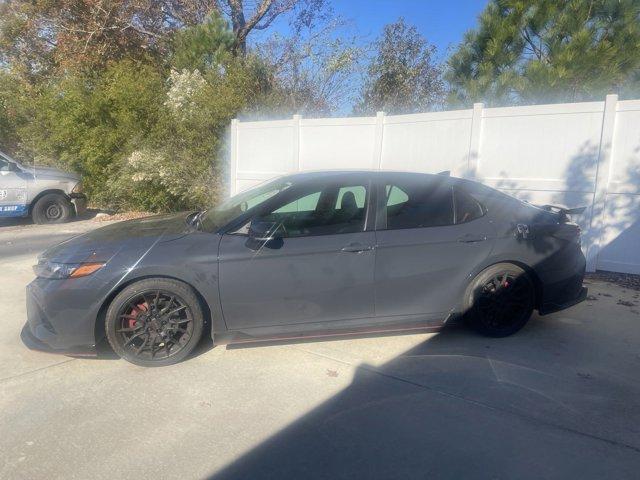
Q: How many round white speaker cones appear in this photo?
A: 0